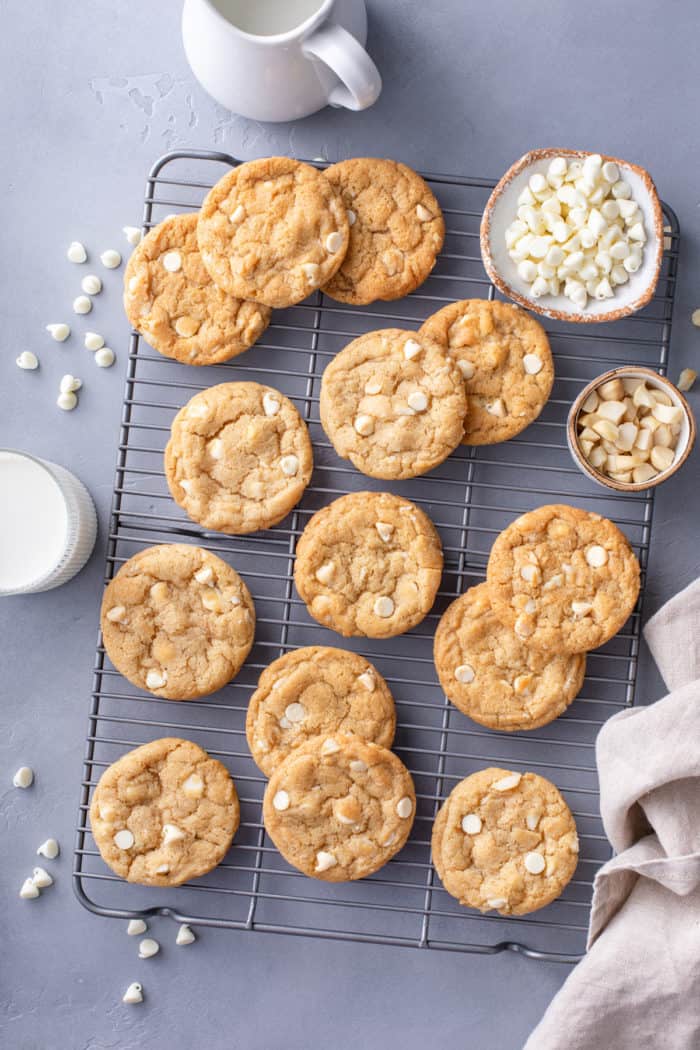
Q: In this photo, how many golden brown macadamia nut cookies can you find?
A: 14